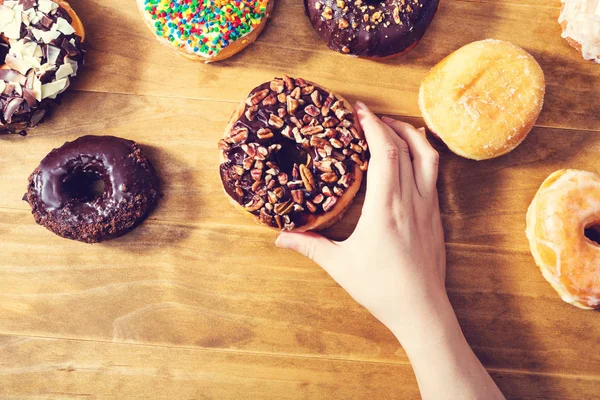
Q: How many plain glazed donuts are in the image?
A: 1